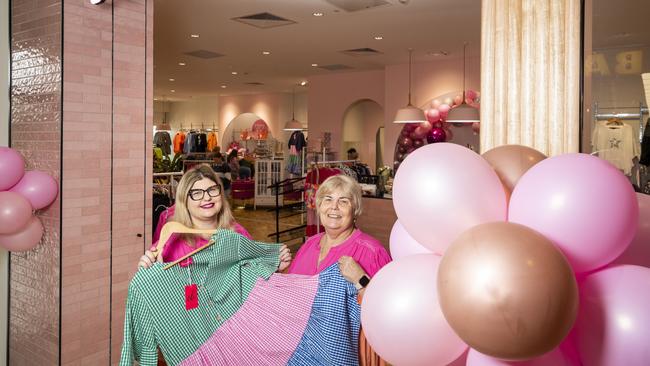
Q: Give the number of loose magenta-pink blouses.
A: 2